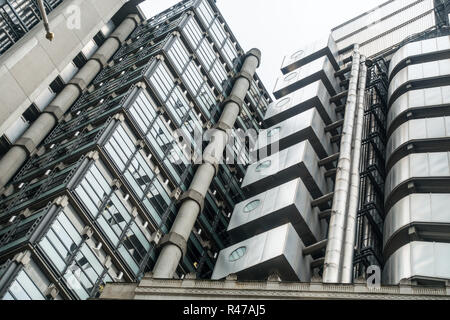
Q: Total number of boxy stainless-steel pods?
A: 7